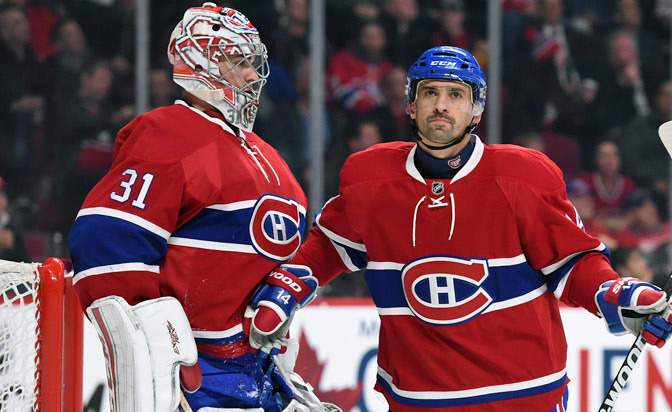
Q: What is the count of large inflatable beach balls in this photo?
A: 0